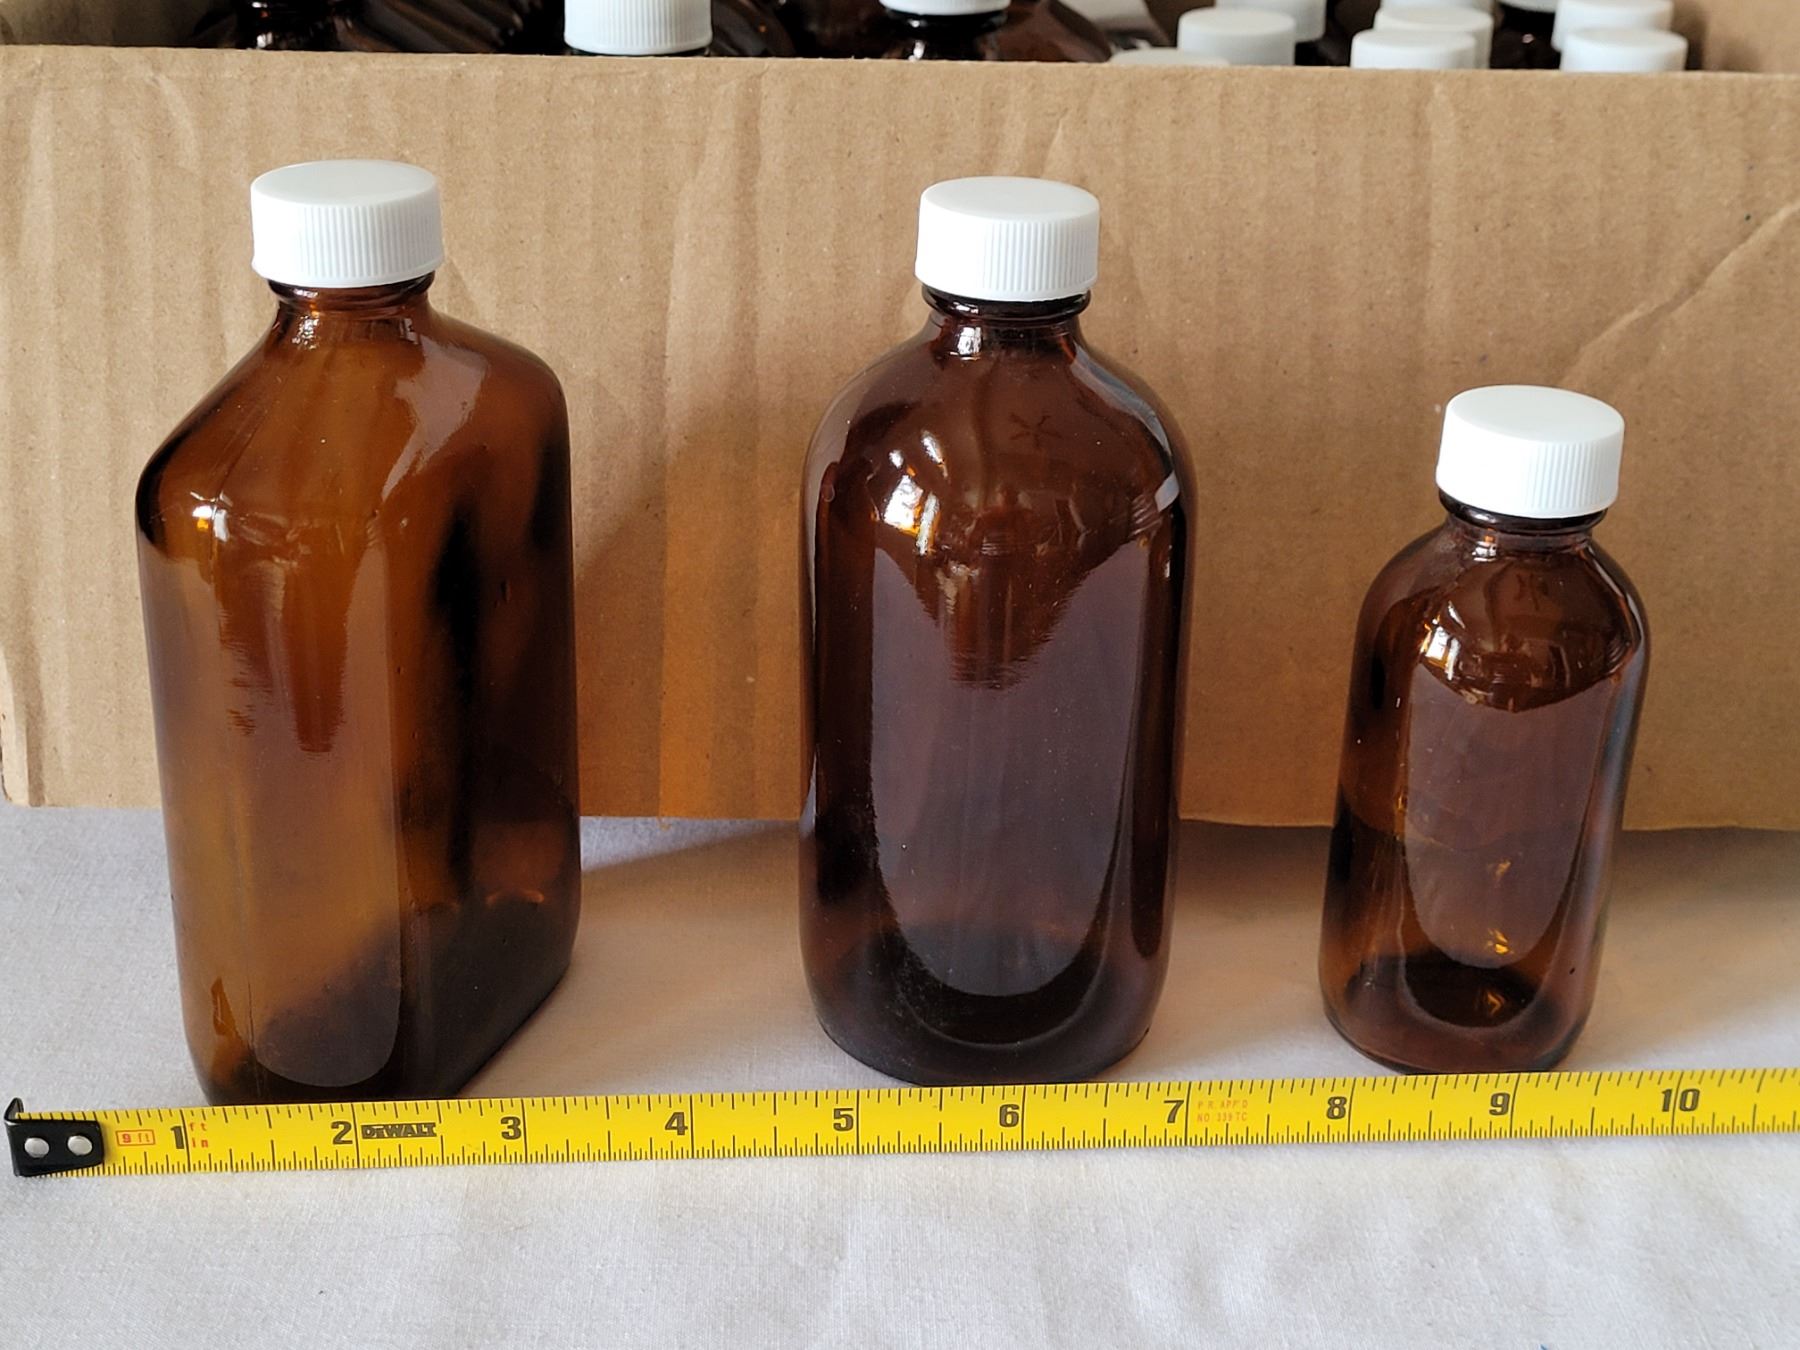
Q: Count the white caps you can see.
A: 14